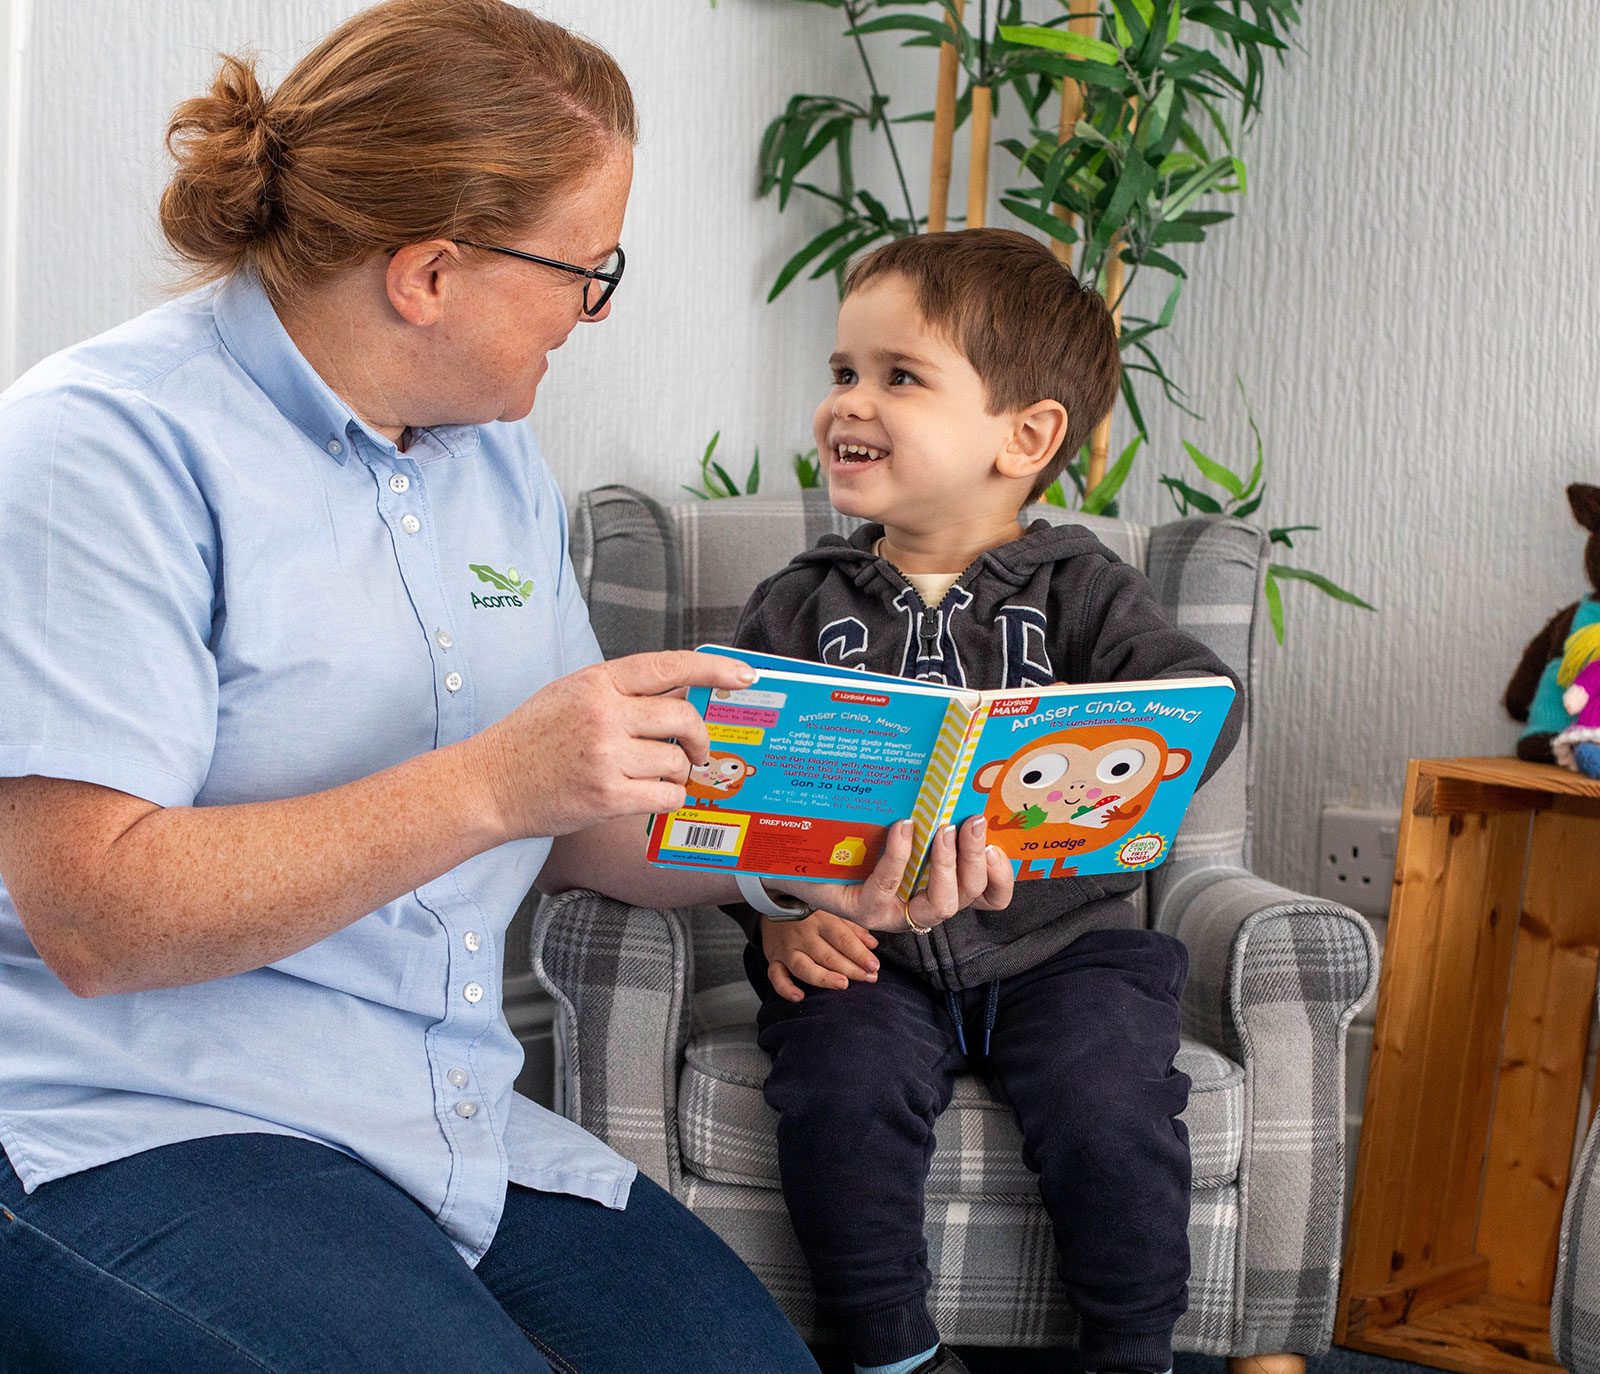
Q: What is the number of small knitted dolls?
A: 2